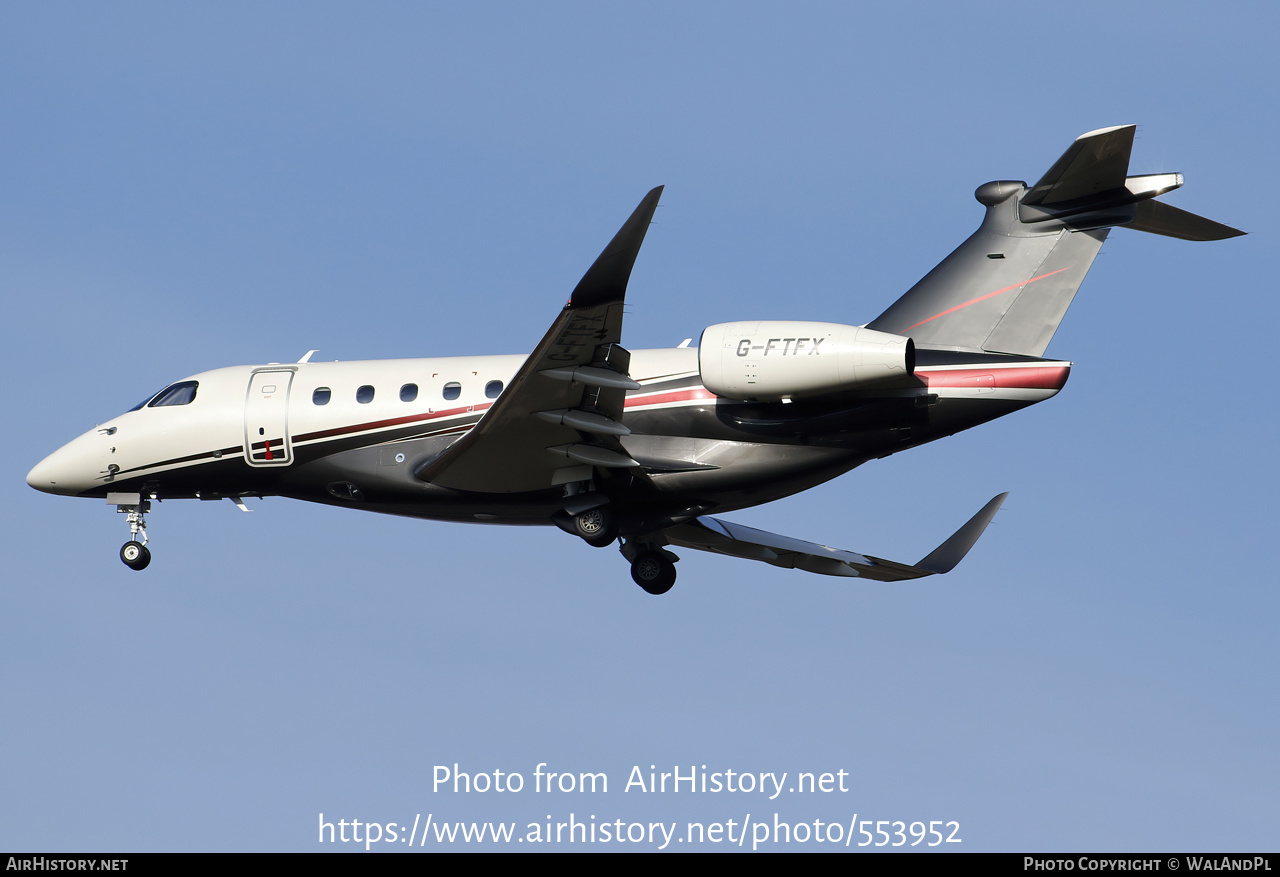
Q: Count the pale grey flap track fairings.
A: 3